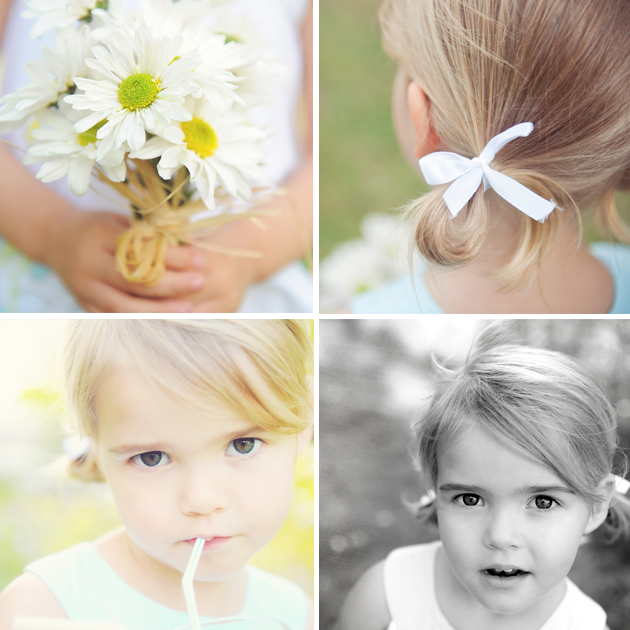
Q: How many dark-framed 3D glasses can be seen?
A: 0